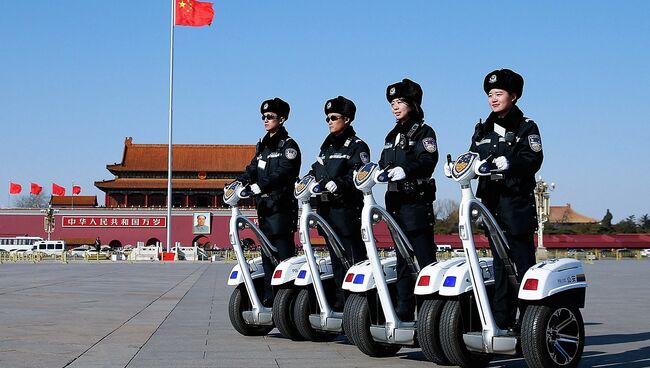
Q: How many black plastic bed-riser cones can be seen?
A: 0